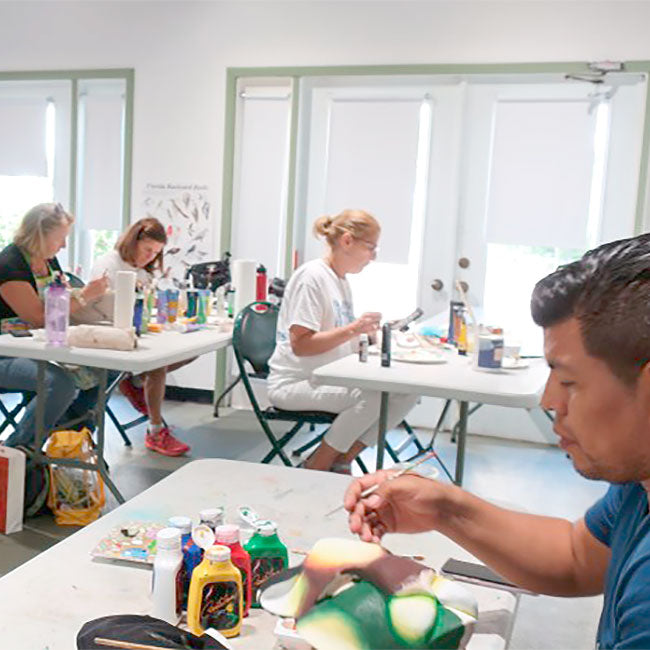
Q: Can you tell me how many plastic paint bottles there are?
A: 6